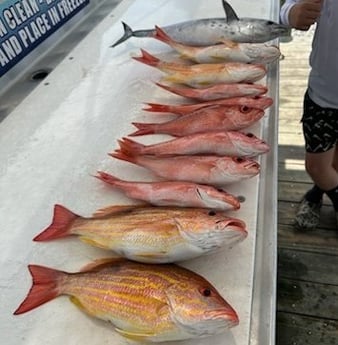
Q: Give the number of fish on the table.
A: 11